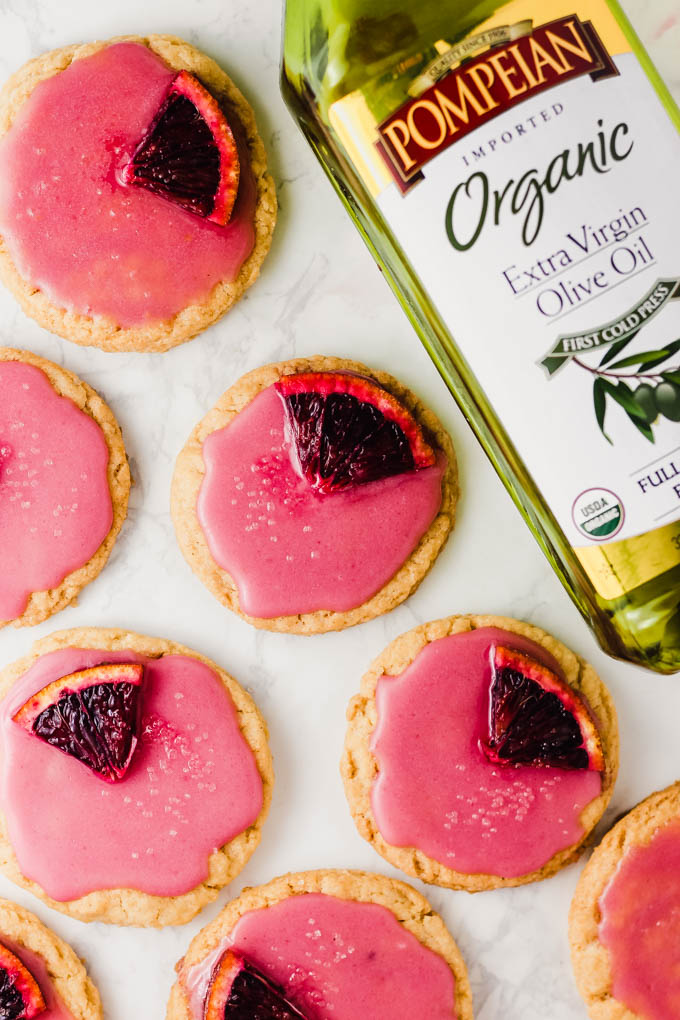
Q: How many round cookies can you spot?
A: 8